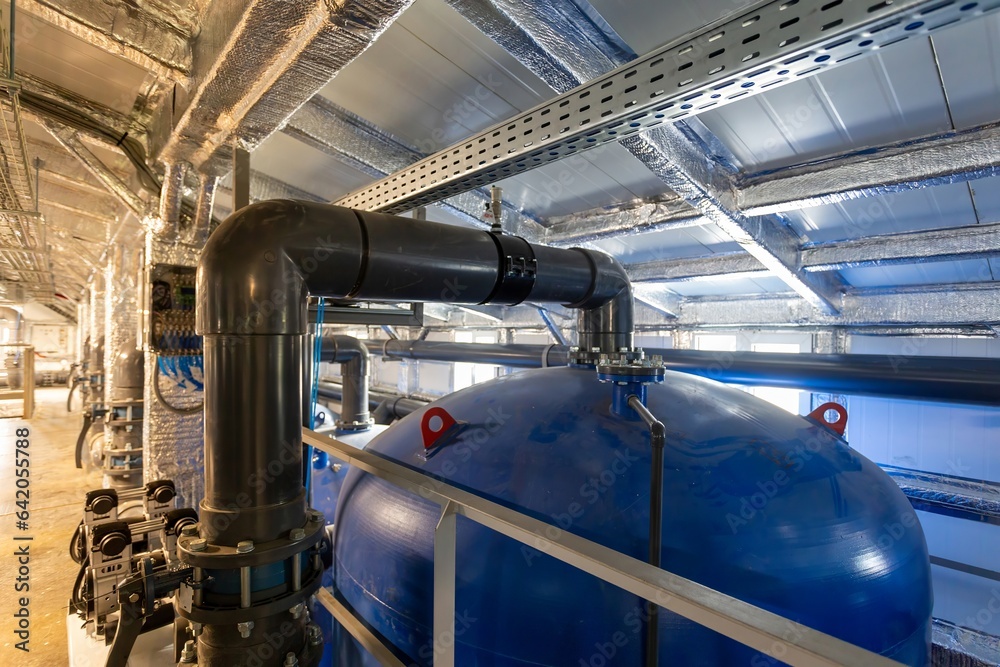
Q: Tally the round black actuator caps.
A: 4